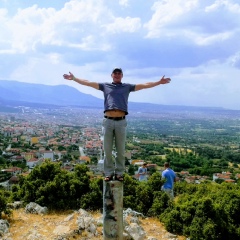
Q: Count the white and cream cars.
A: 0